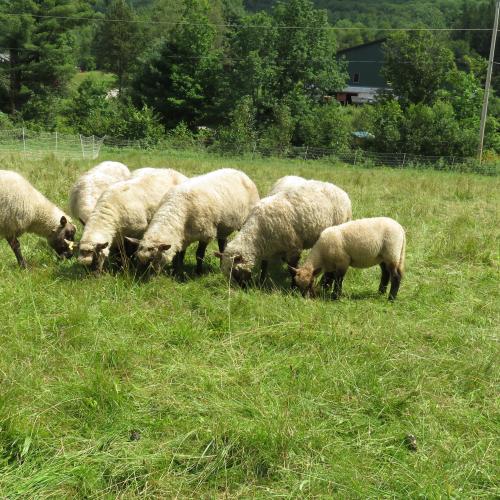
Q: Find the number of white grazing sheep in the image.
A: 7